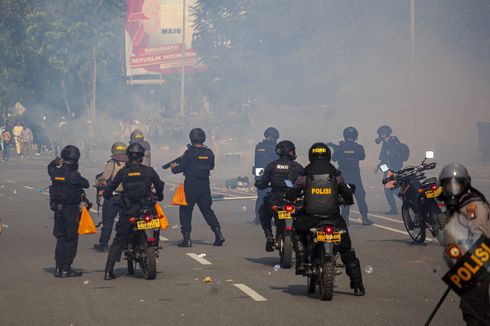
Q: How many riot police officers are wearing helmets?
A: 11